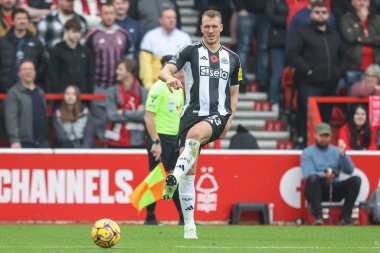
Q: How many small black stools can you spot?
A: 1